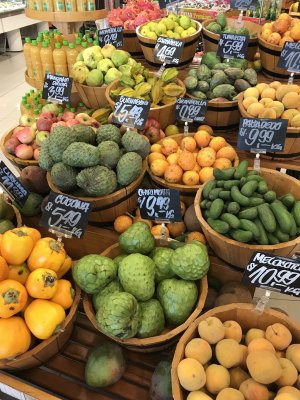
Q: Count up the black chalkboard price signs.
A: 13